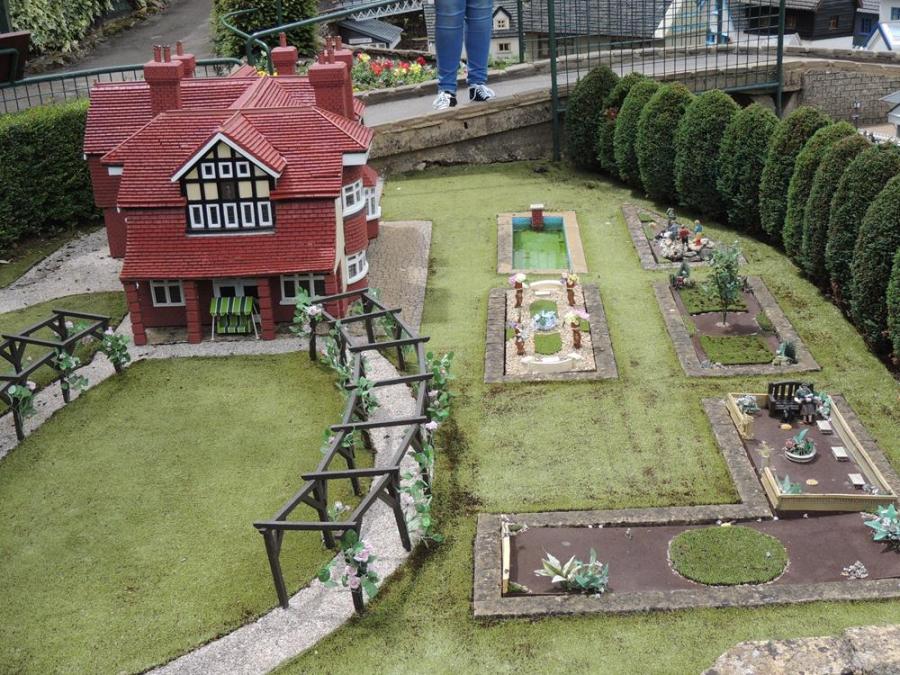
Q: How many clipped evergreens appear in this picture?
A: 12